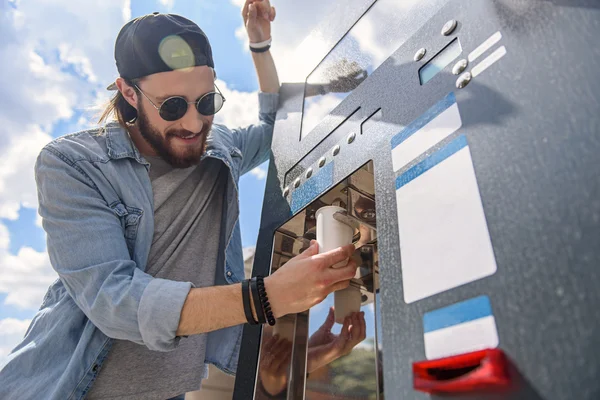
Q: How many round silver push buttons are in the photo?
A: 10